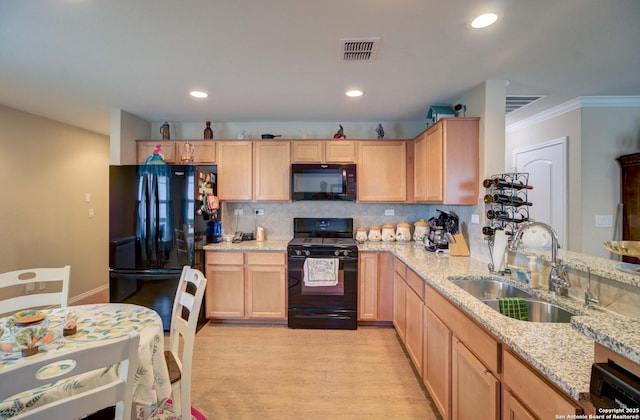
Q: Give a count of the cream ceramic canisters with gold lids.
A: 5